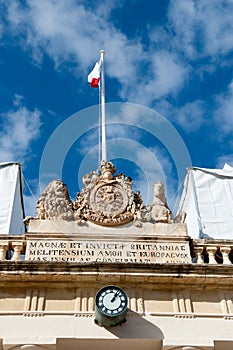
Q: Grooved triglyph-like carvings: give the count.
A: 5